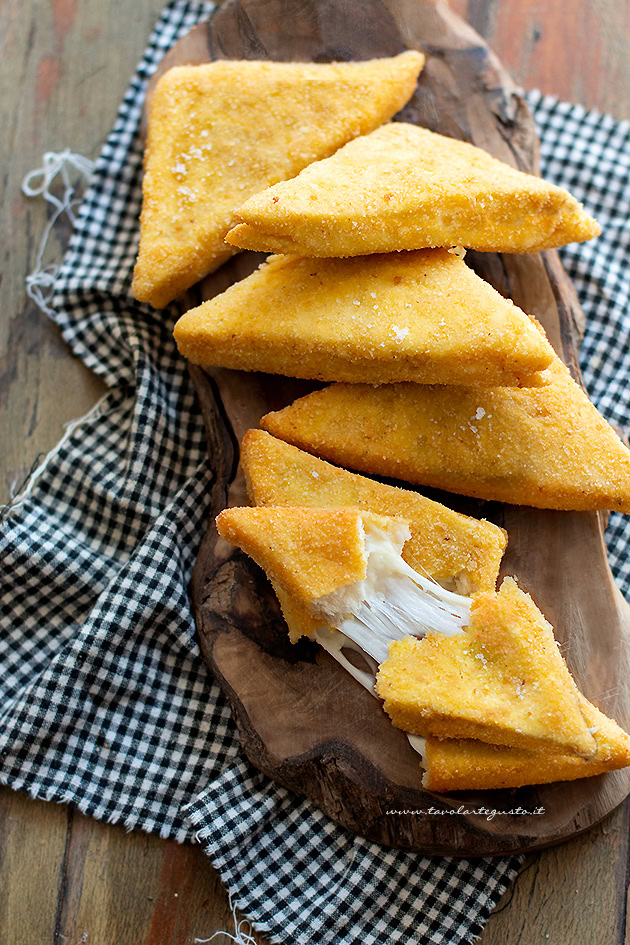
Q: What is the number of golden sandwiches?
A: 6